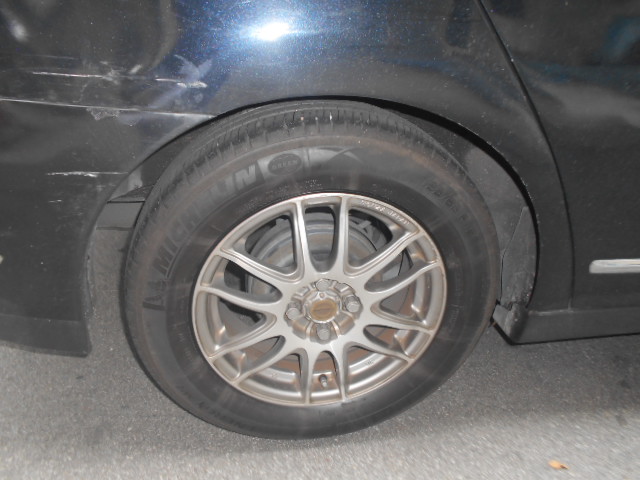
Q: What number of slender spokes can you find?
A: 12